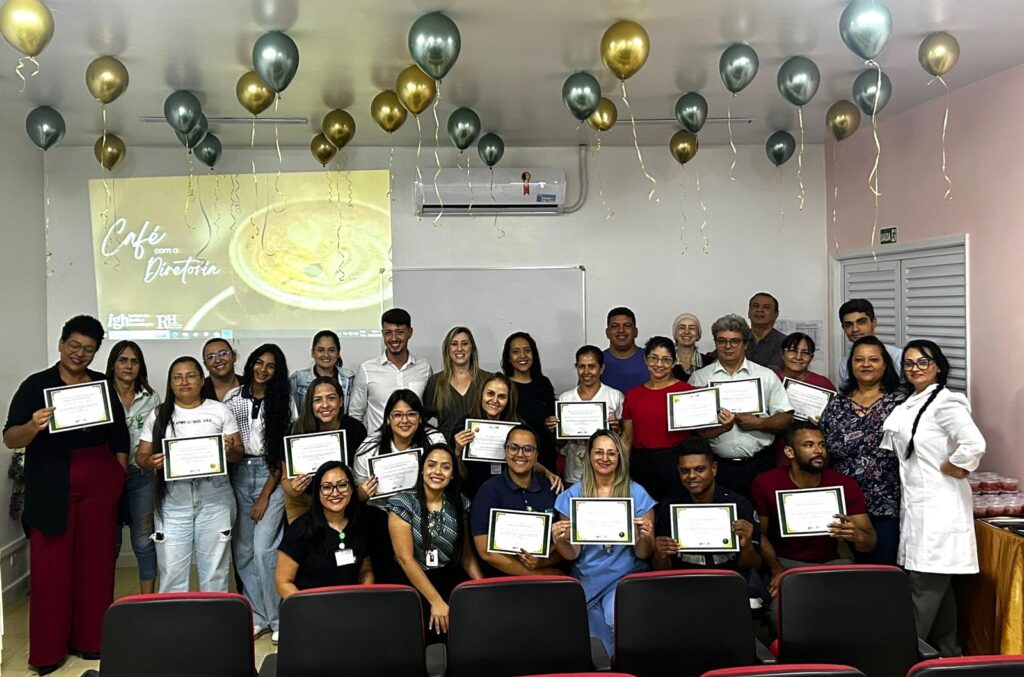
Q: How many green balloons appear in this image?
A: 15